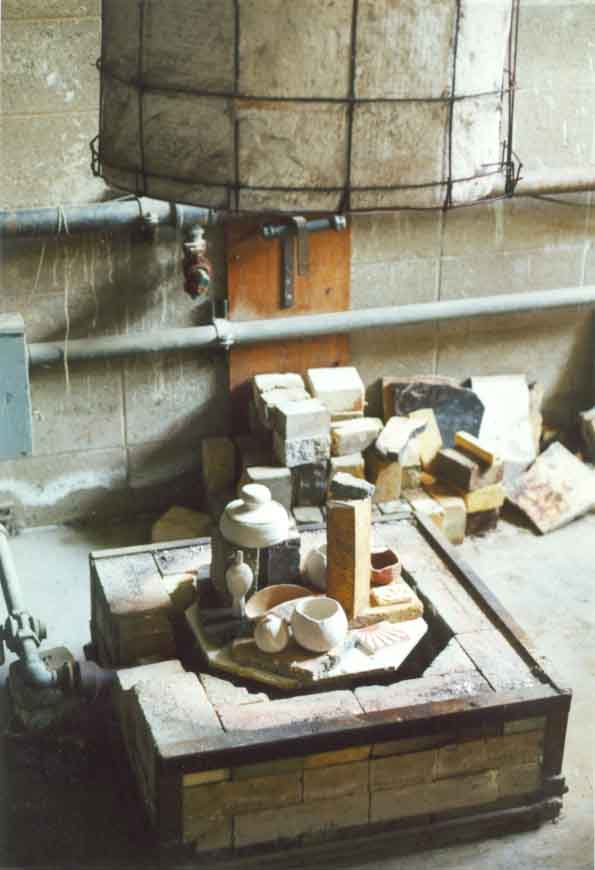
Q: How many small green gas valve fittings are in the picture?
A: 0